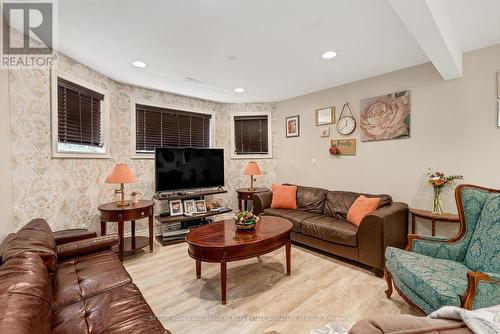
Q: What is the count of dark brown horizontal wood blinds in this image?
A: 3